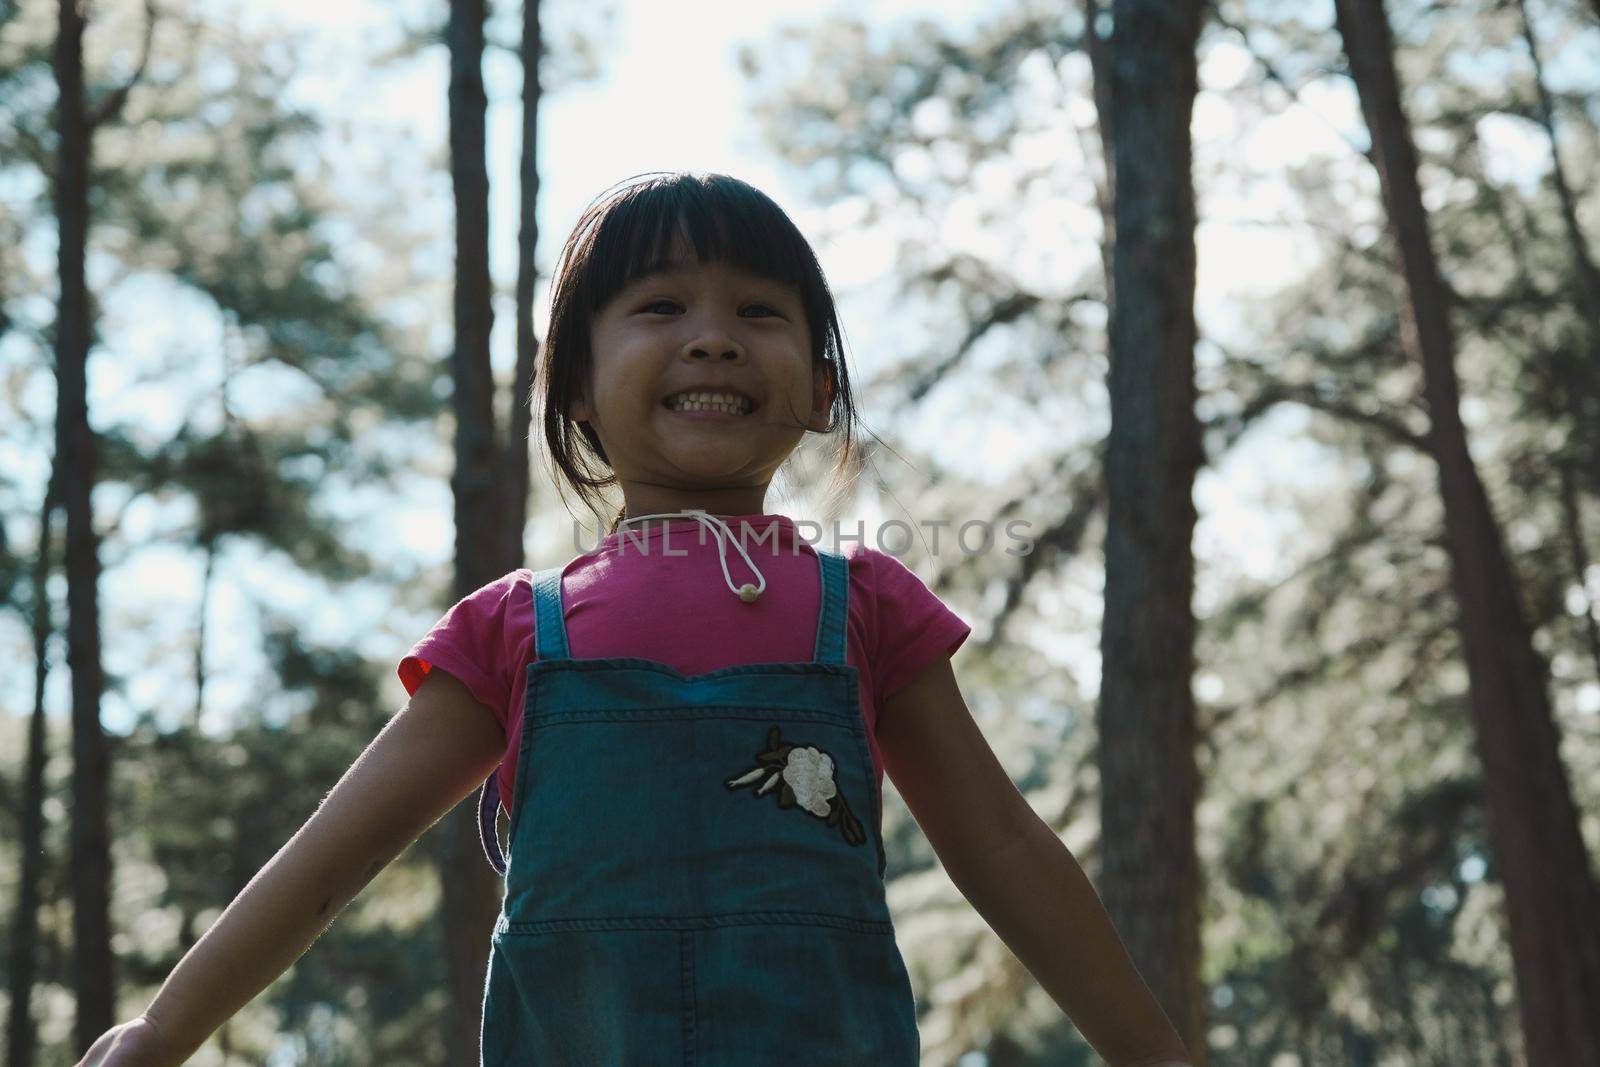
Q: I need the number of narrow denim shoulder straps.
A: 2